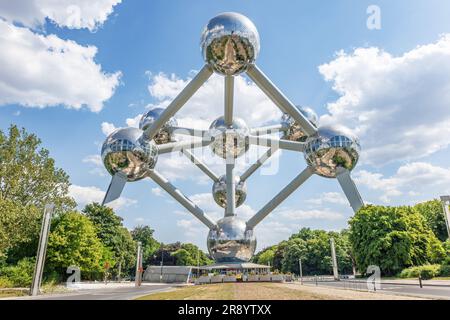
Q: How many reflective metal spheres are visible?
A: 8